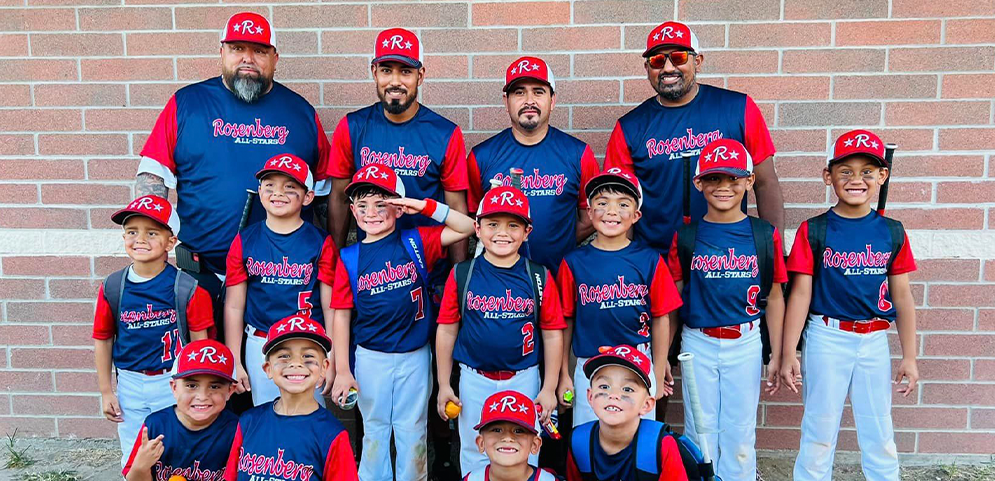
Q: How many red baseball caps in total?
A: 15